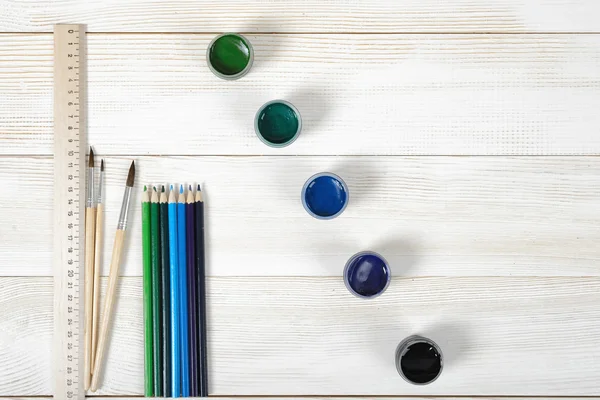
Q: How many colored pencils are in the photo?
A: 7